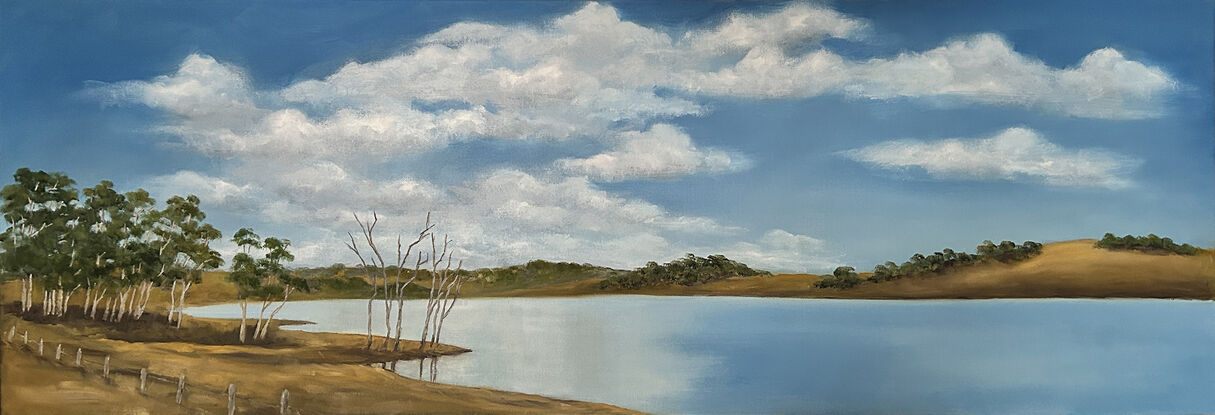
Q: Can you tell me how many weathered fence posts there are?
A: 10